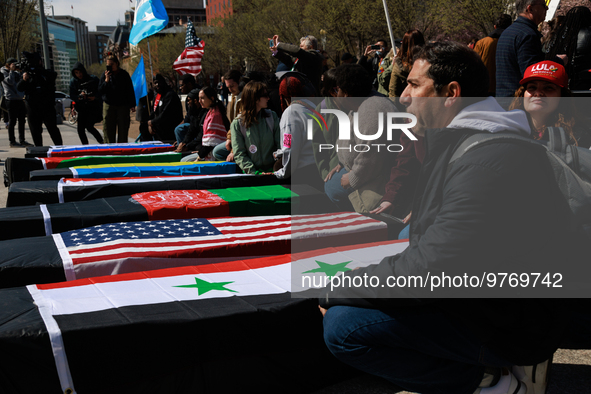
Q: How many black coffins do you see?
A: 7